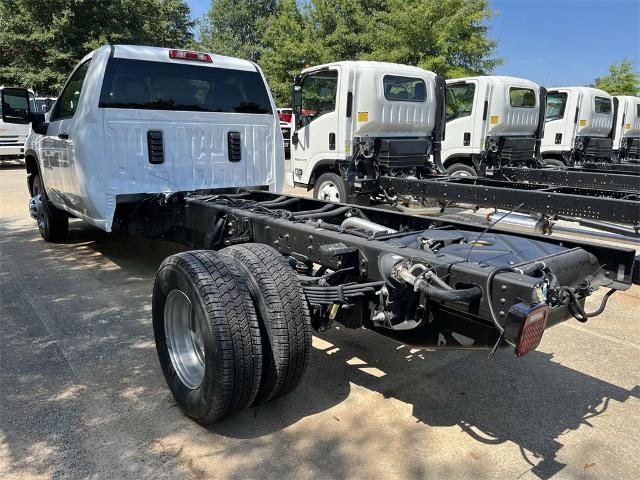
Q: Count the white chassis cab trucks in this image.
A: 5